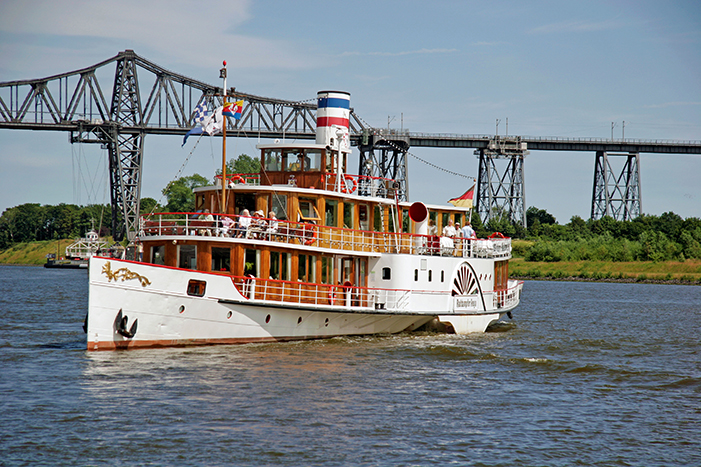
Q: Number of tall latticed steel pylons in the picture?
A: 4